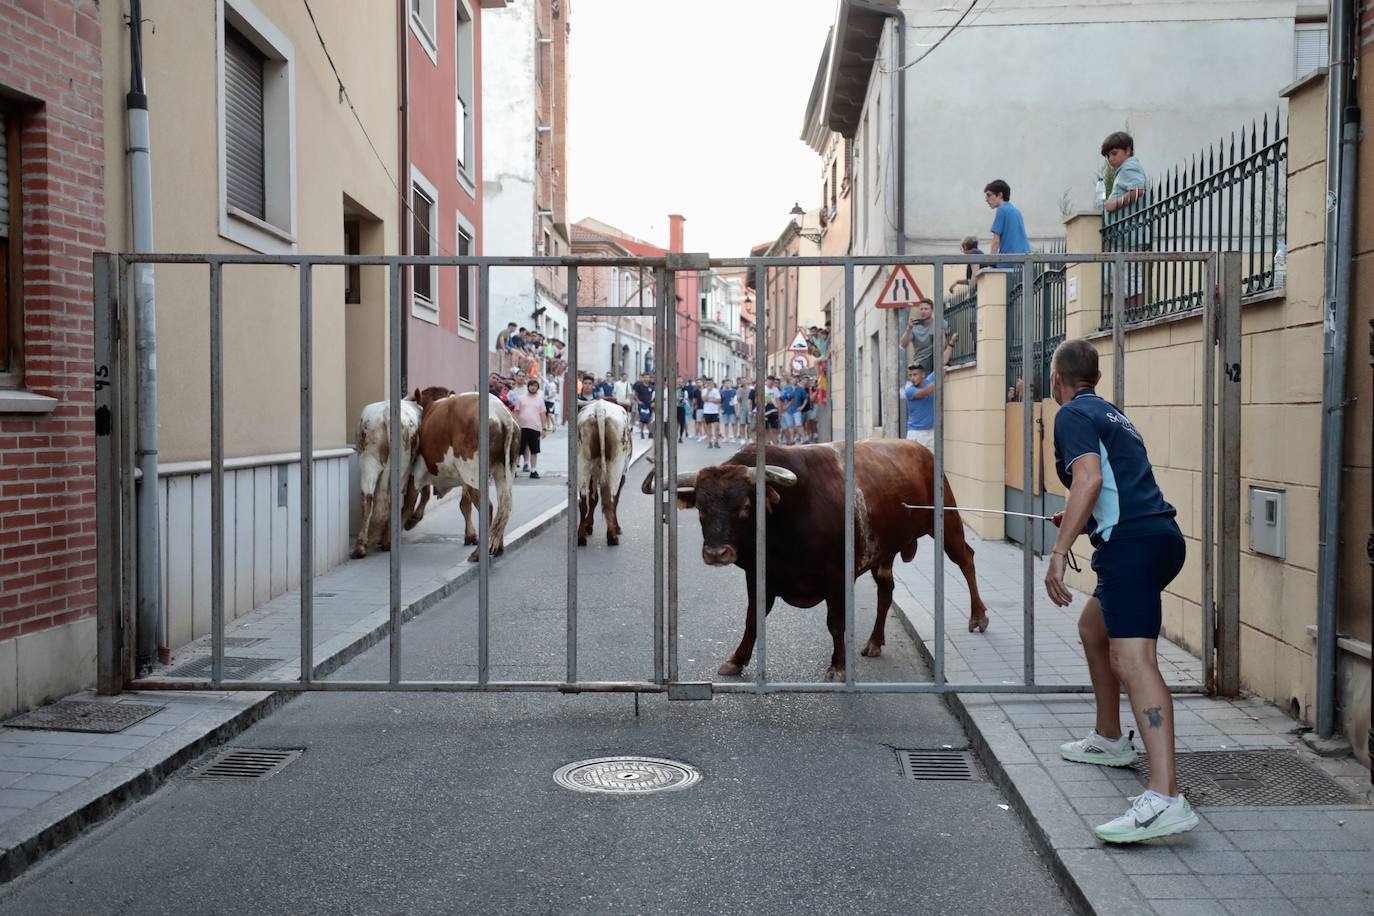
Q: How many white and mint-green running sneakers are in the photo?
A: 2